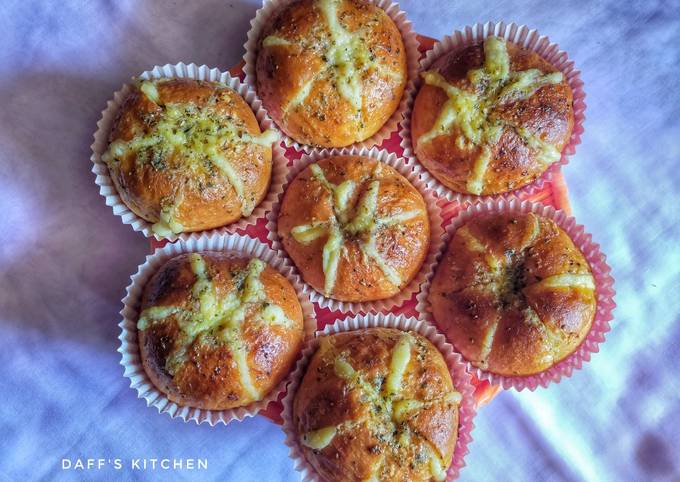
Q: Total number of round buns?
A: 7